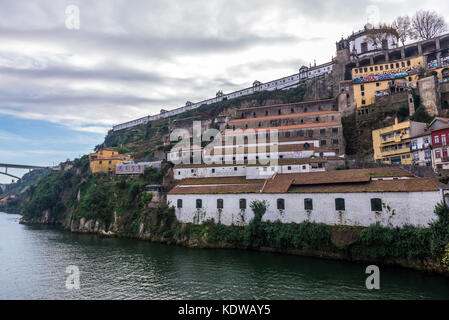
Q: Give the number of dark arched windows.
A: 8